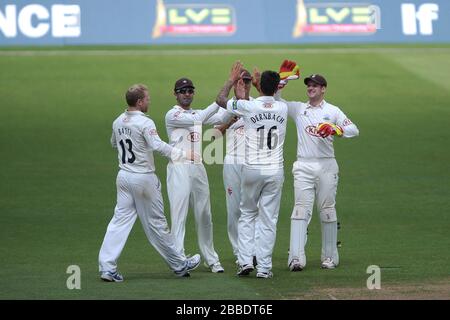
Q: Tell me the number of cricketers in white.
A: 5